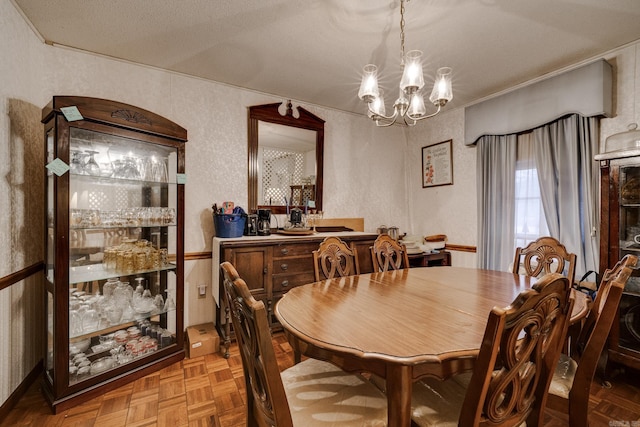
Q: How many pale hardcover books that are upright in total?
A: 0